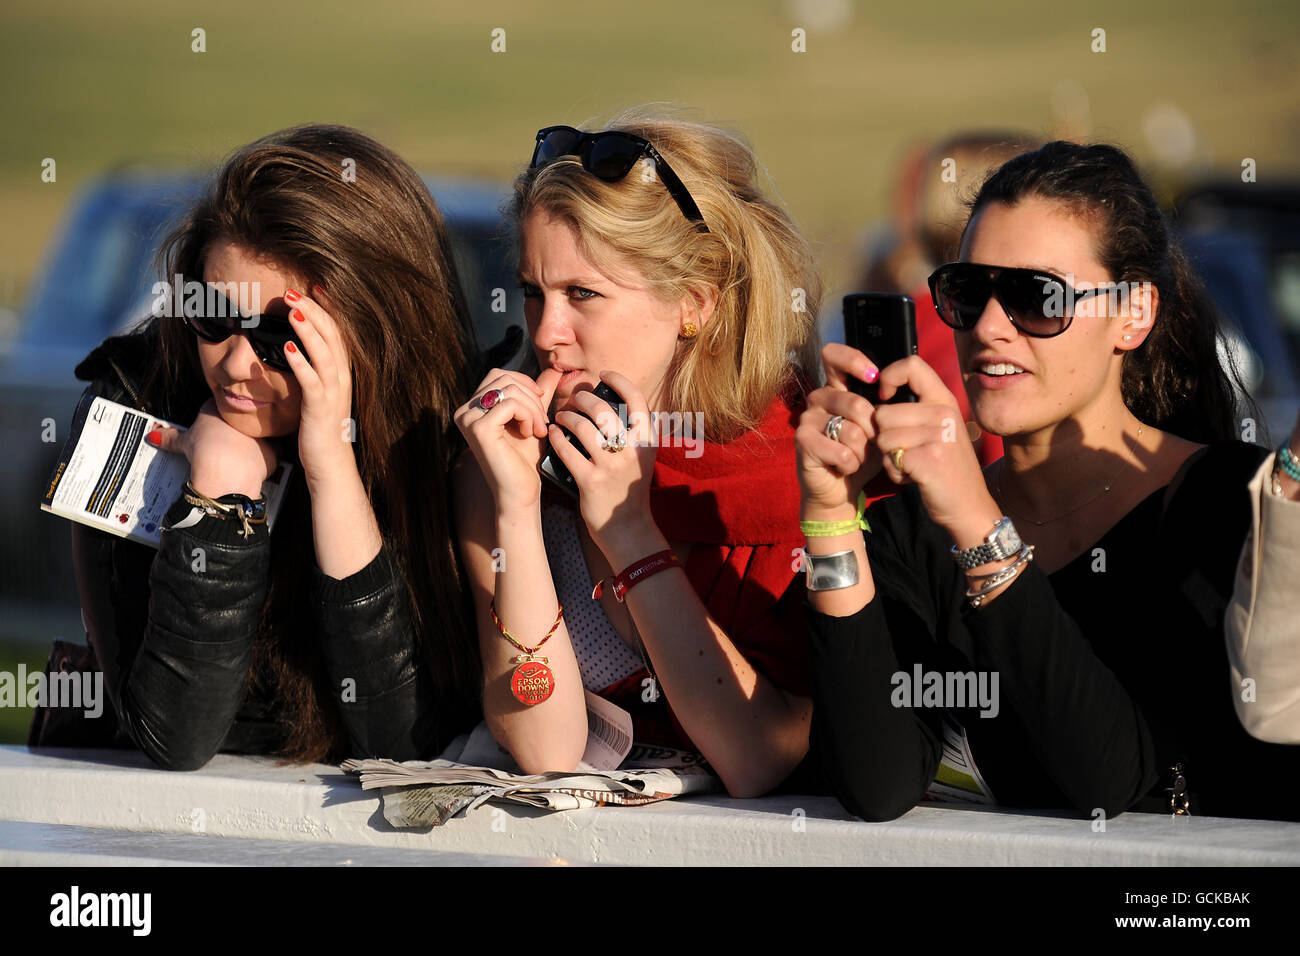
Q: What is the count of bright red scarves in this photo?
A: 1